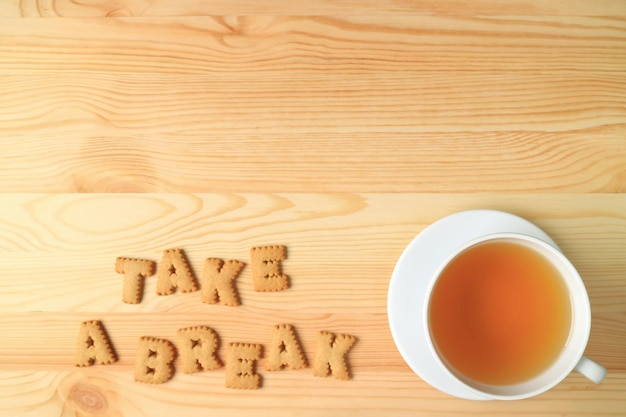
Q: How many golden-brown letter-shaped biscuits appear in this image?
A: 10